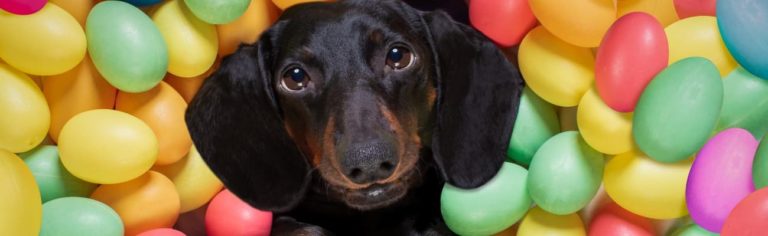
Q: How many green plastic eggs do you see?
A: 11